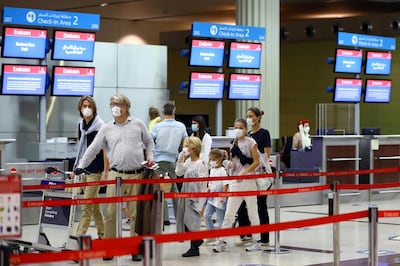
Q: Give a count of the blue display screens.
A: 12